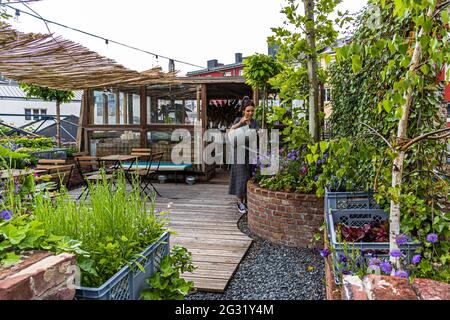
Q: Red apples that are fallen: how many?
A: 0